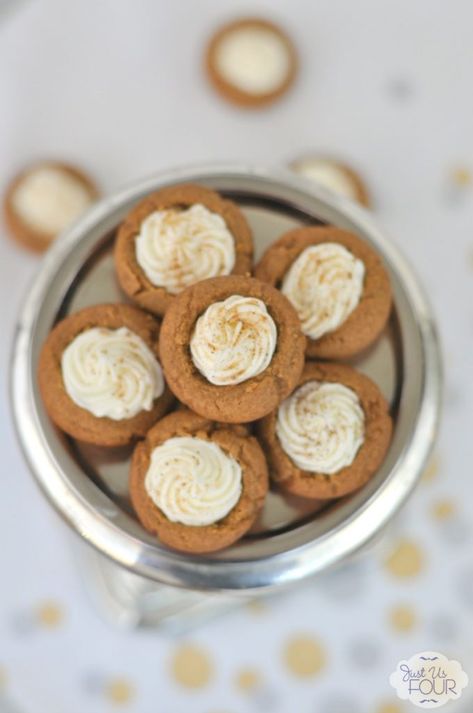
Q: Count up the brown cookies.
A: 9